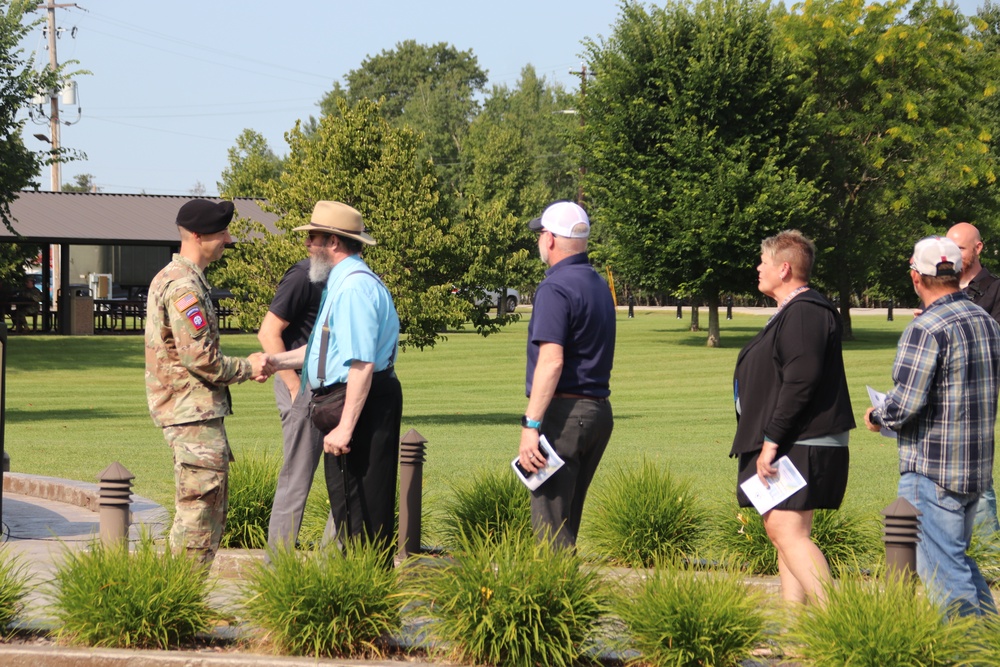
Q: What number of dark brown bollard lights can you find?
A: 3